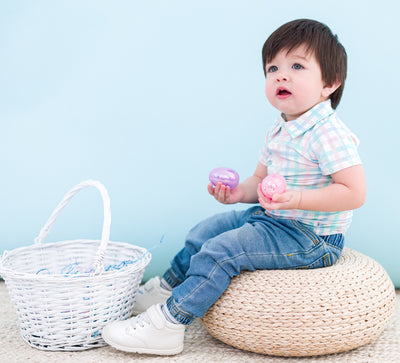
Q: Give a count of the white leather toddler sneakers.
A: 2